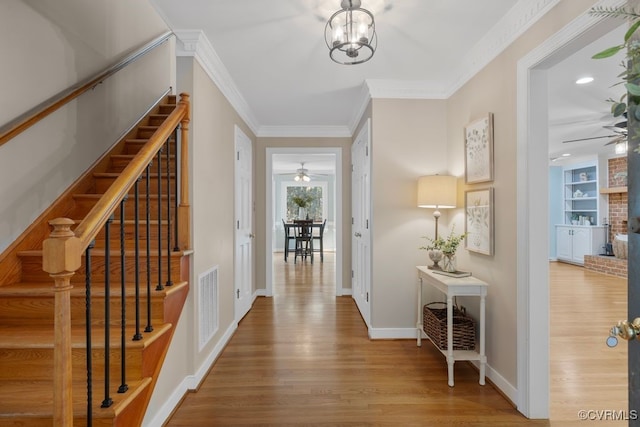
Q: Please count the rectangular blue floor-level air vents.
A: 0